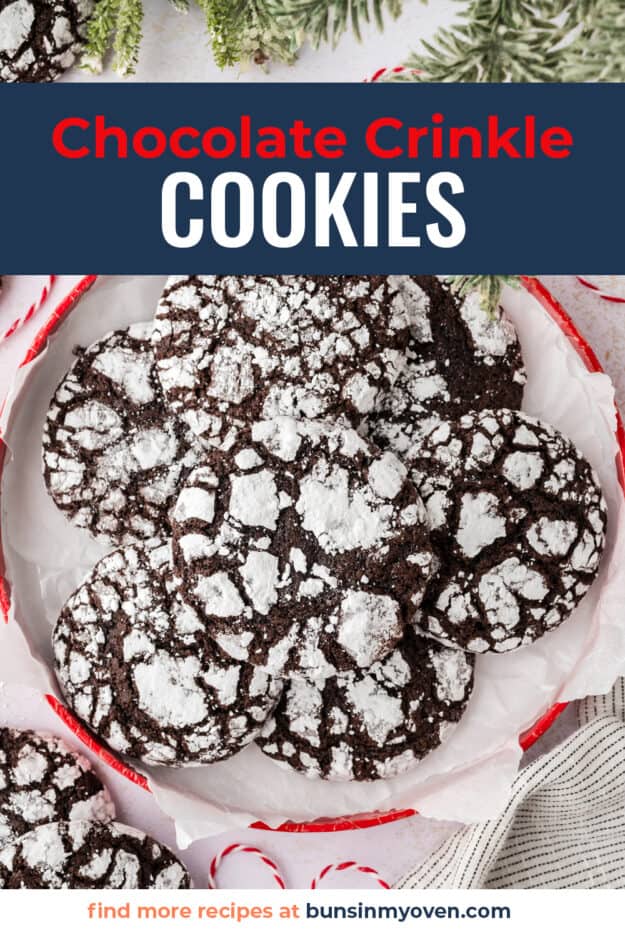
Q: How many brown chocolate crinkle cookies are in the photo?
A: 10